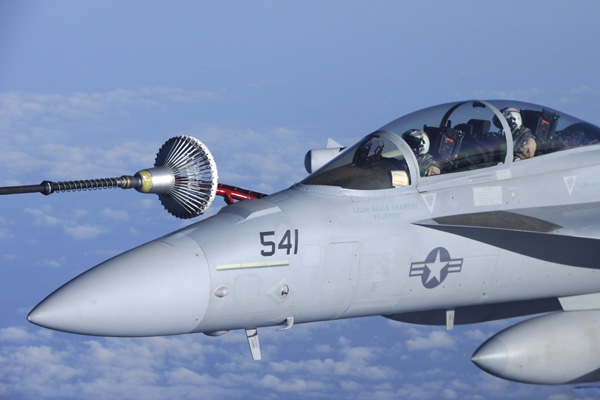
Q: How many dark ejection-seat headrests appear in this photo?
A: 2